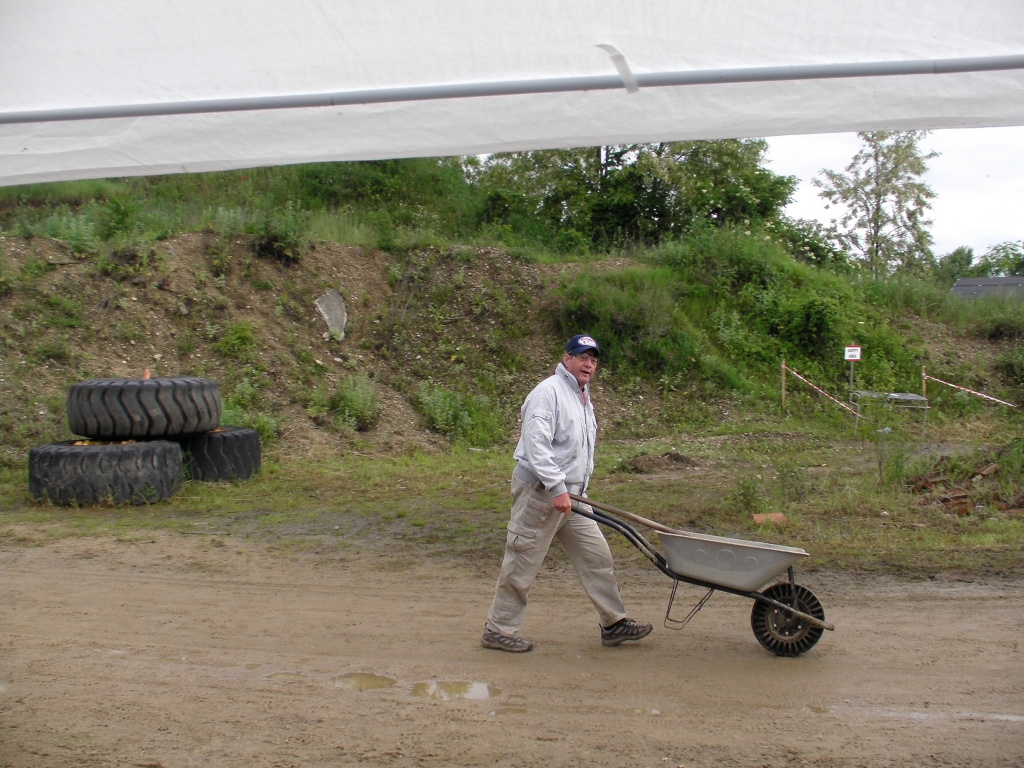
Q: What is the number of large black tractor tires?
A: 3